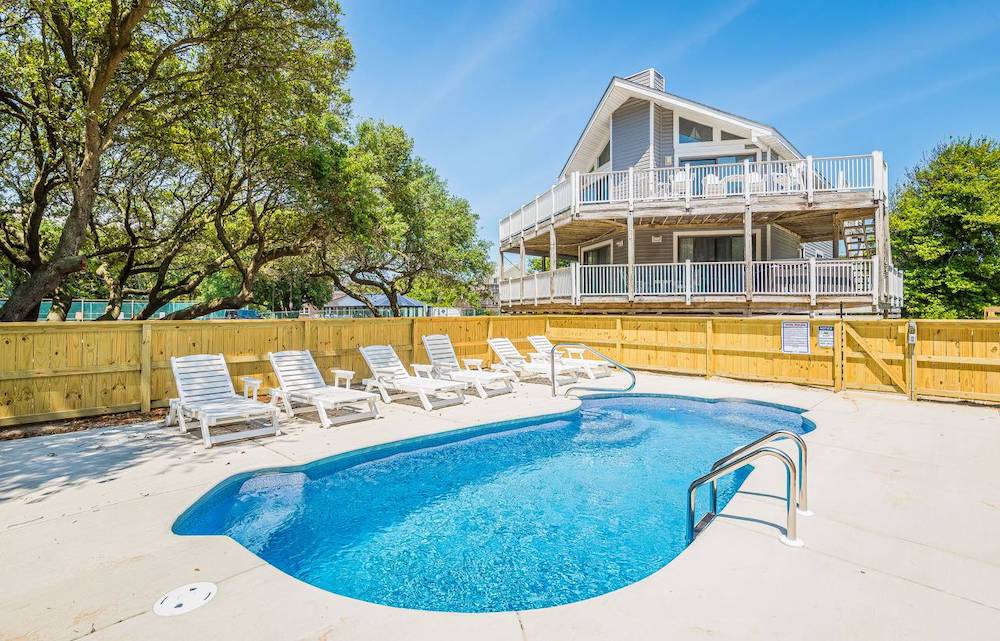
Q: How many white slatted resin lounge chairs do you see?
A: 6